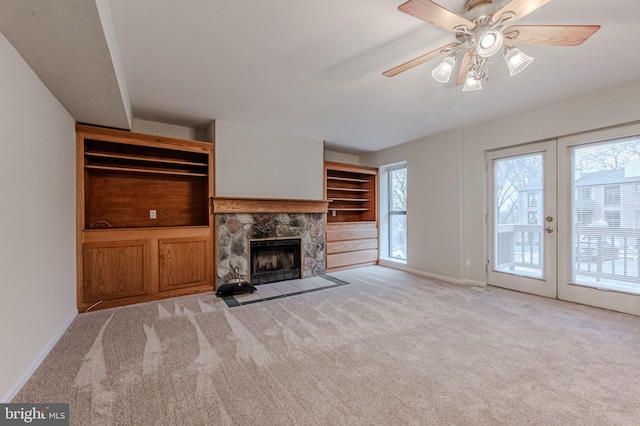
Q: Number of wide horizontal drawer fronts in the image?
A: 3